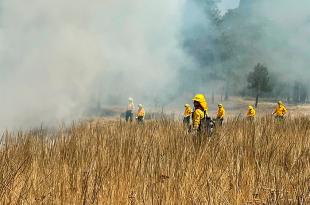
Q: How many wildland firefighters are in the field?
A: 7